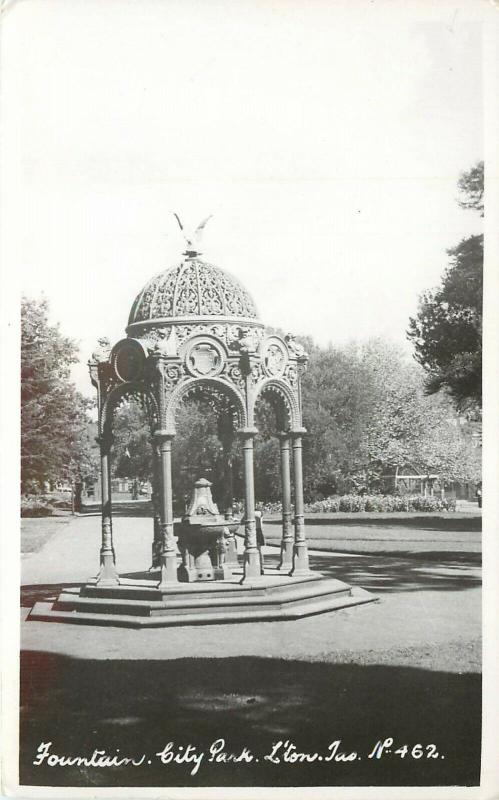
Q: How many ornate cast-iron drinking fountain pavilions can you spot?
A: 1